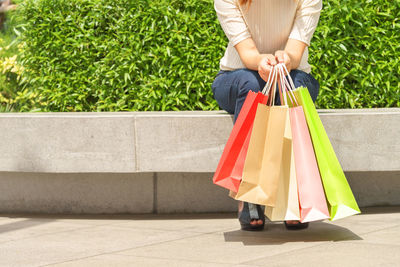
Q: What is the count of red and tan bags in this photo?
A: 3